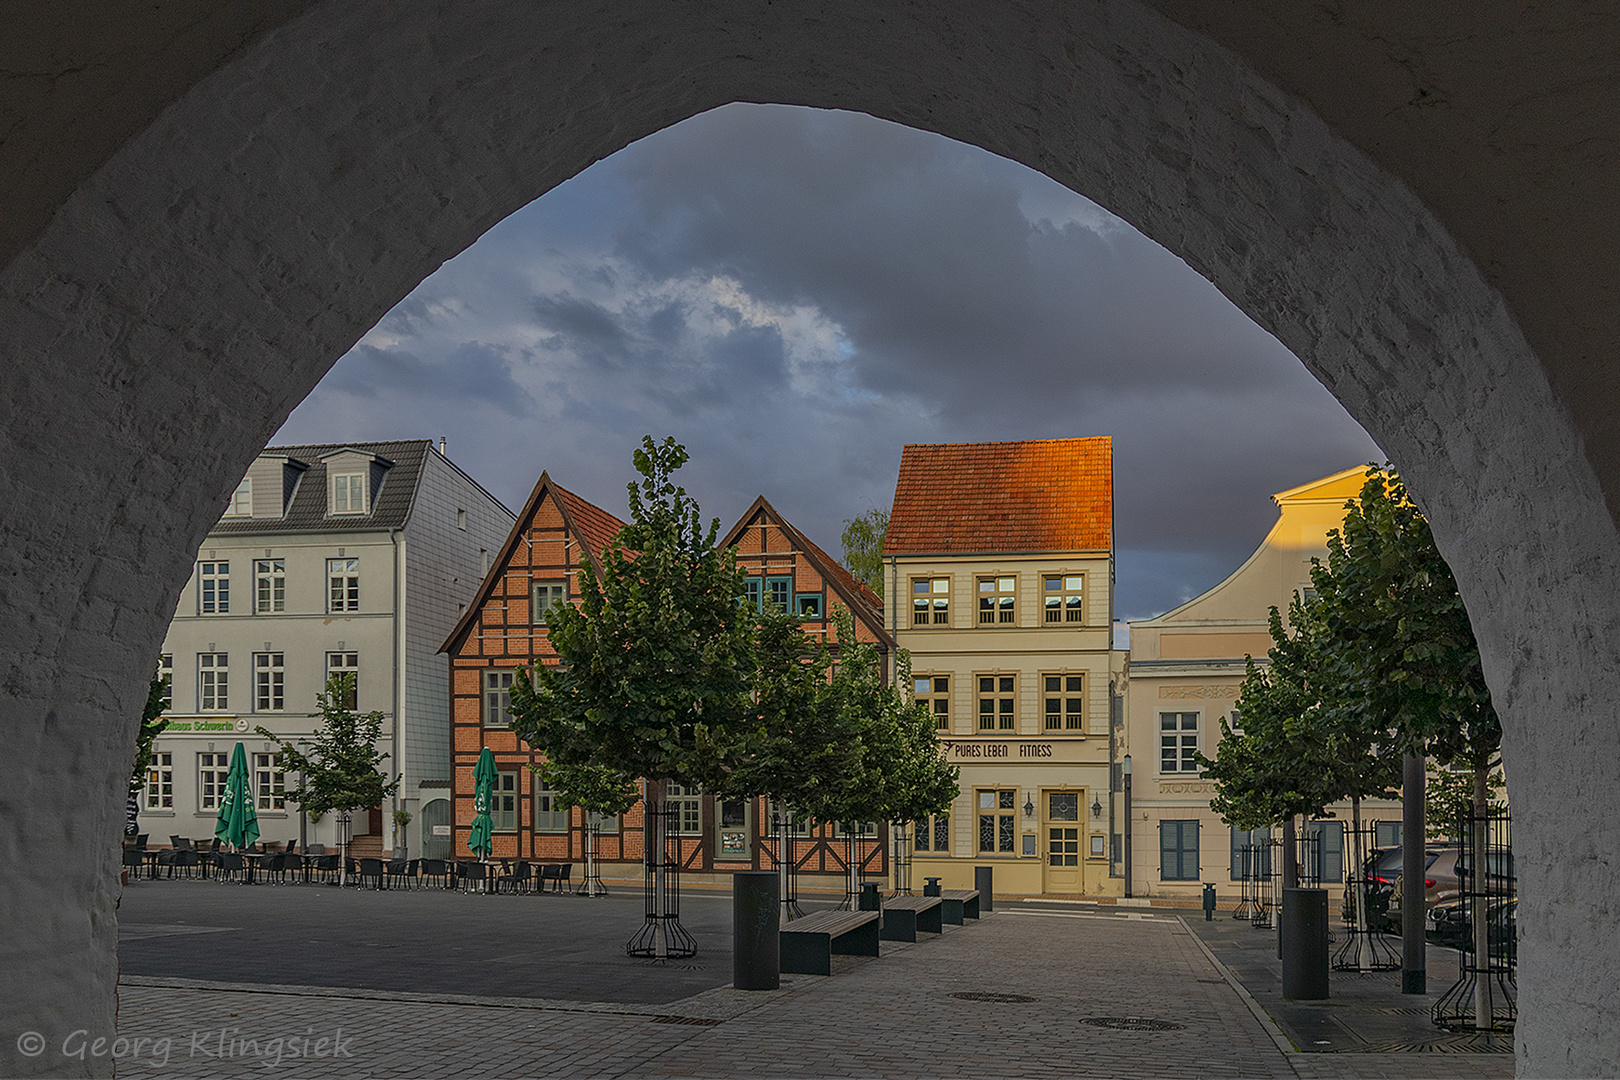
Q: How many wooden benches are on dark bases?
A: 3